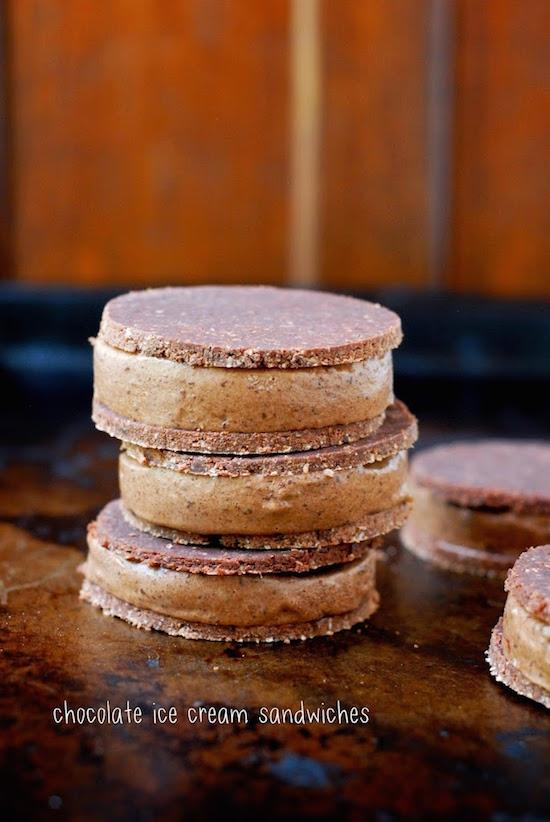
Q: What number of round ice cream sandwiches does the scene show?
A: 5